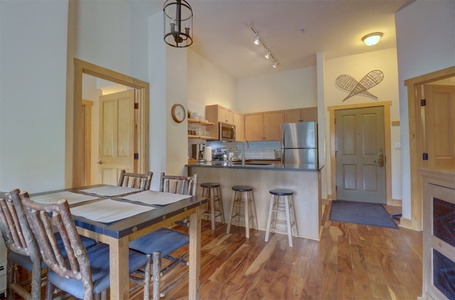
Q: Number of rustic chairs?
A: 4